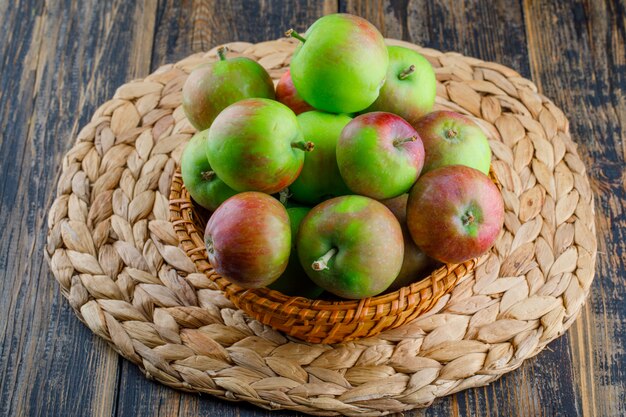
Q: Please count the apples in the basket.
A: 14